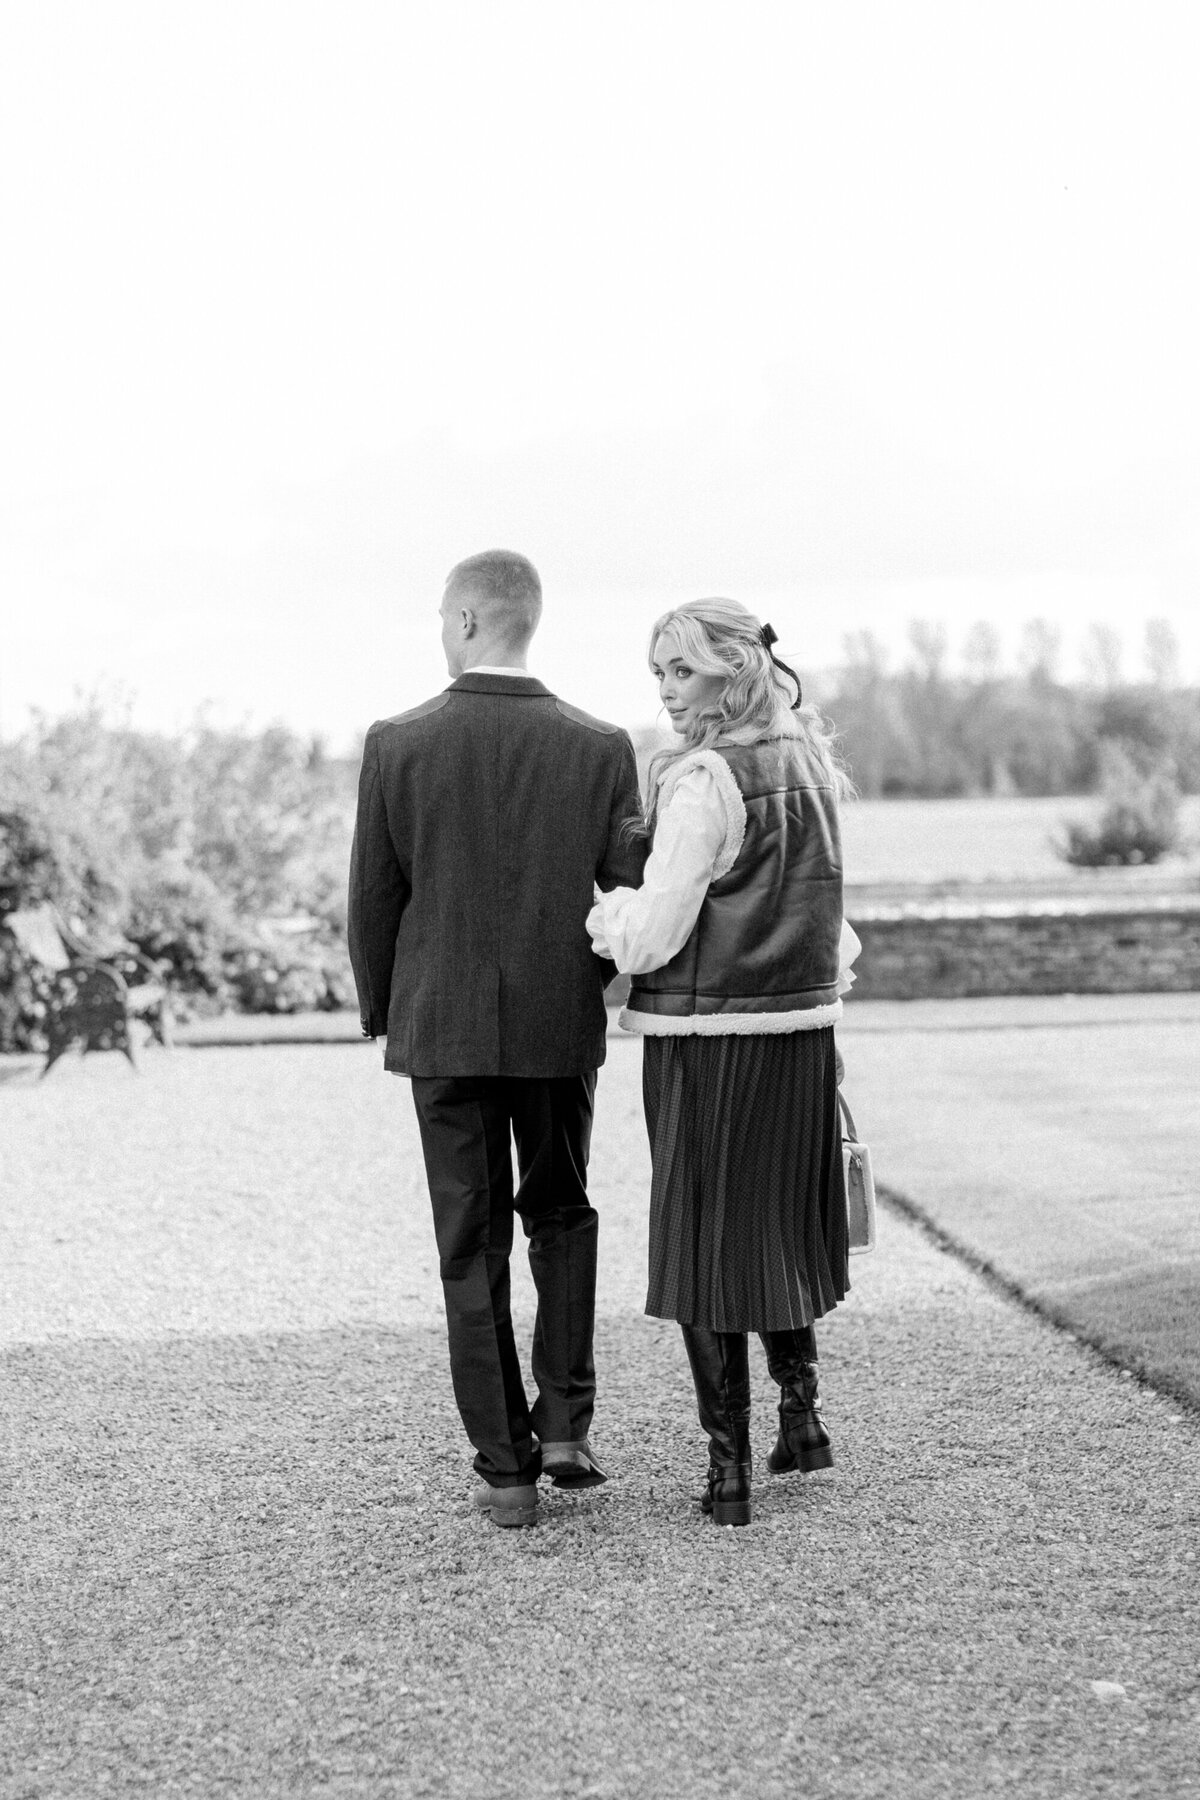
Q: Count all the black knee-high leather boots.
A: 2